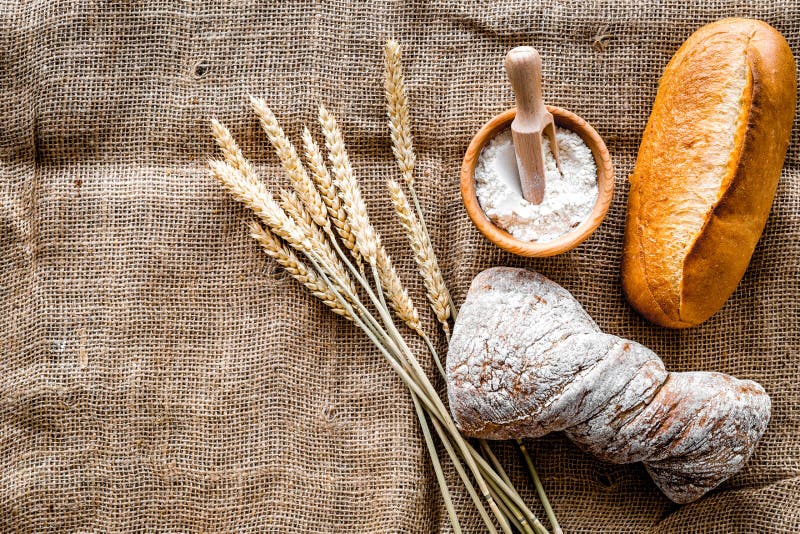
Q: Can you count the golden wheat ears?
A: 10